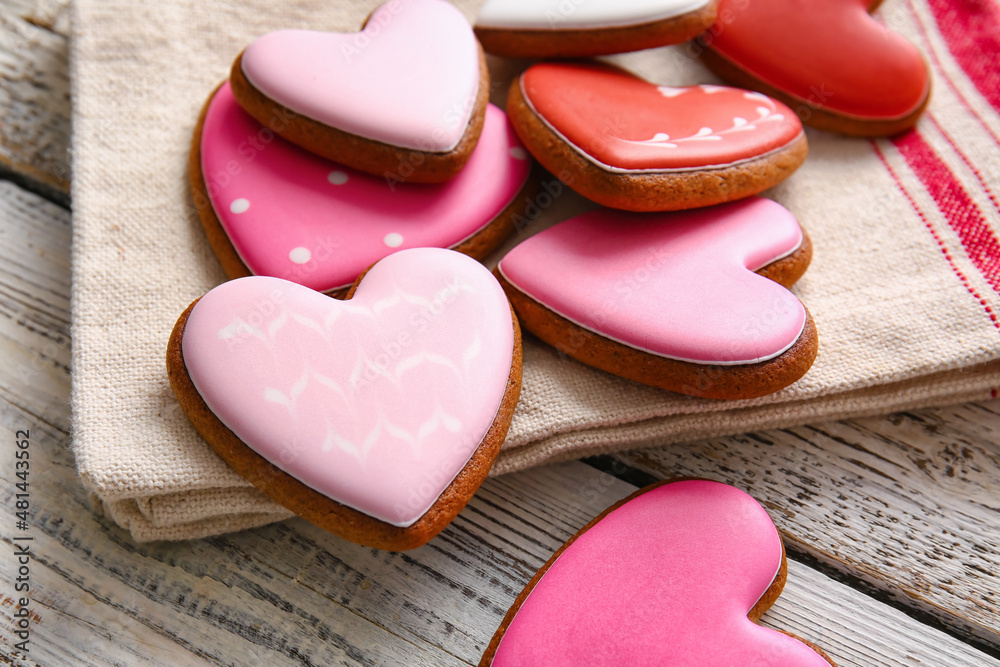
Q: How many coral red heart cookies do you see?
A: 2